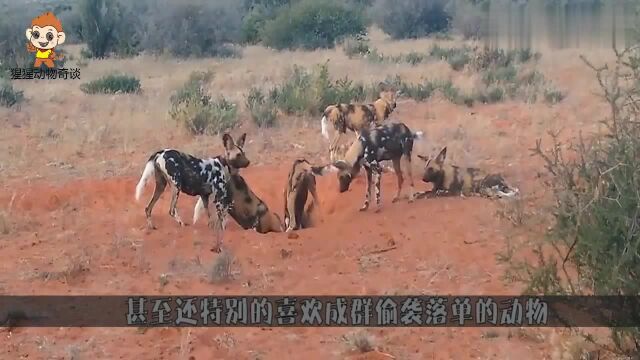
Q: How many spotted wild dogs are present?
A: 6